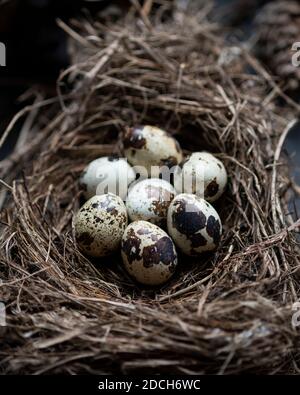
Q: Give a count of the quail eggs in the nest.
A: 7